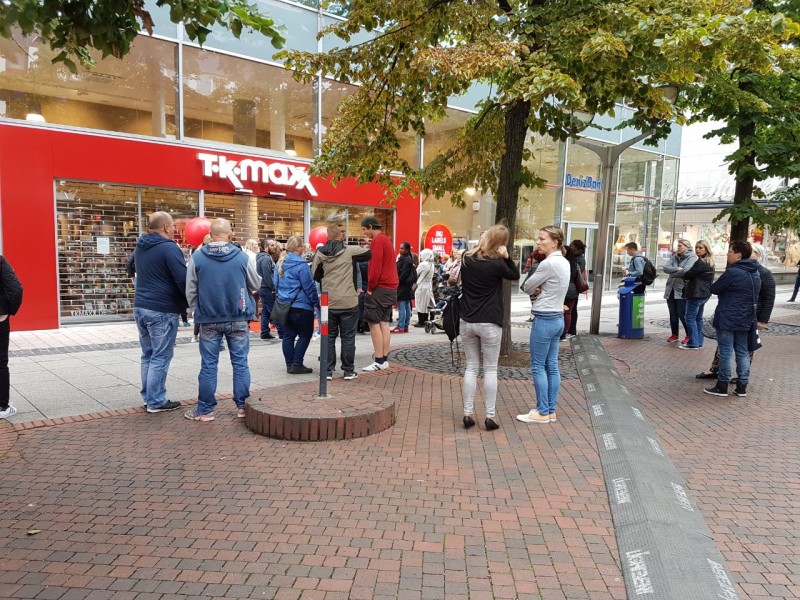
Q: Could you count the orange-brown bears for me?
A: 0